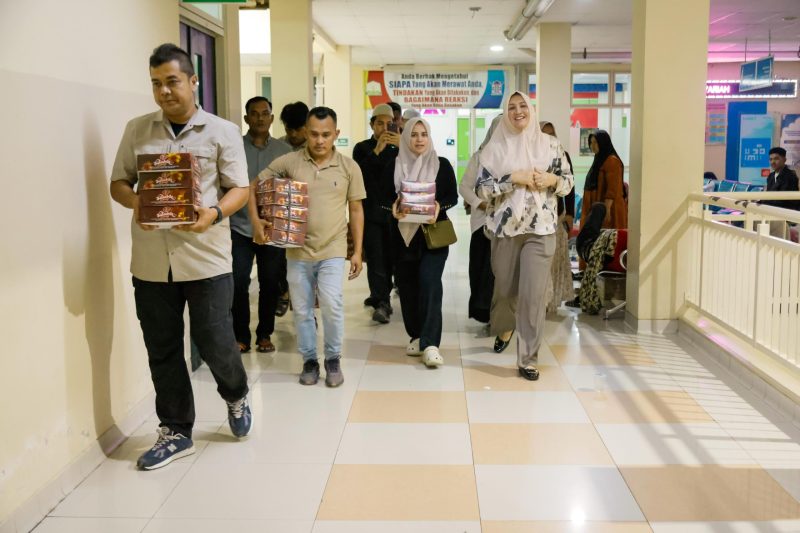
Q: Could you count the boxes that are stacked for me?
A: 12